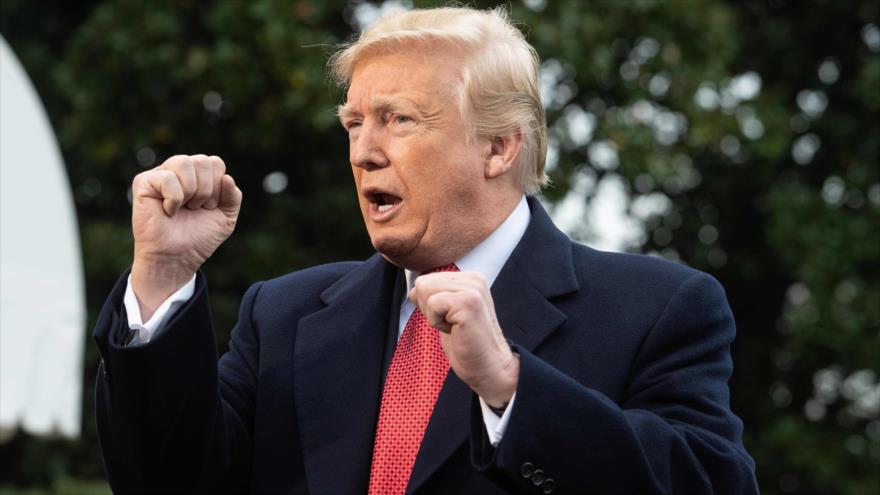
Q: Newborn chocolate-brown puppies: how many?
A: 0